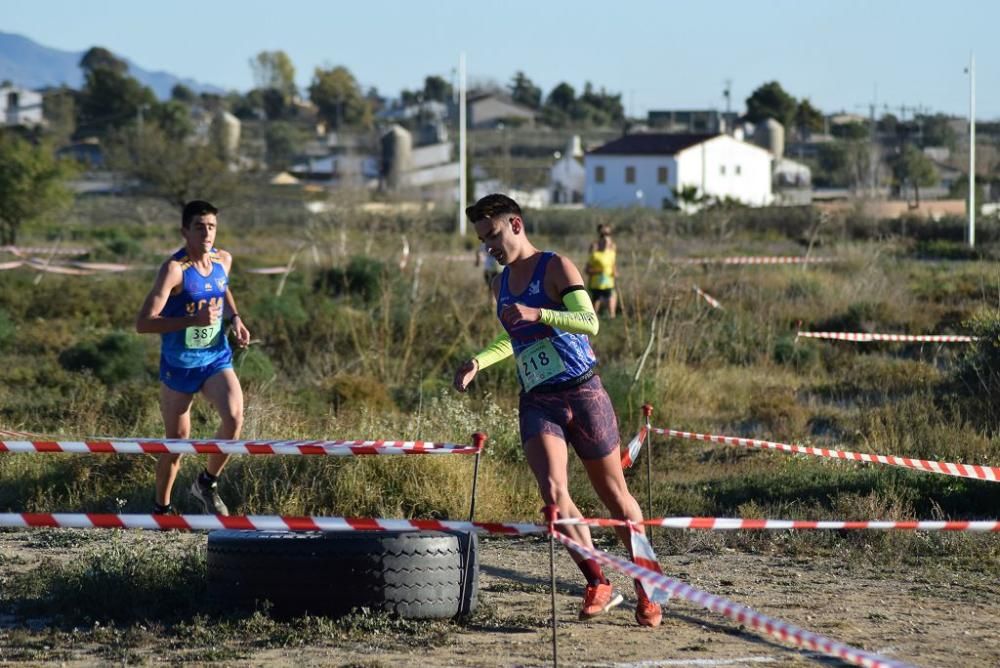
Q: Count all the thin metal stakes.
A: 3